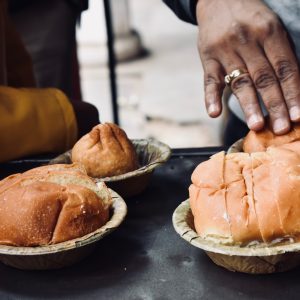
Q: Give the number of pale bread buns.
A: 1